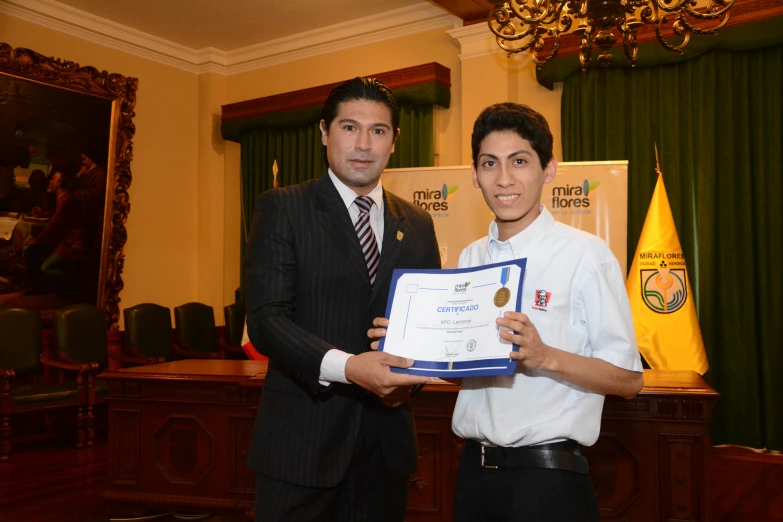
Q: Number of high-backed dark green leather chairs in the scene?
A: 5